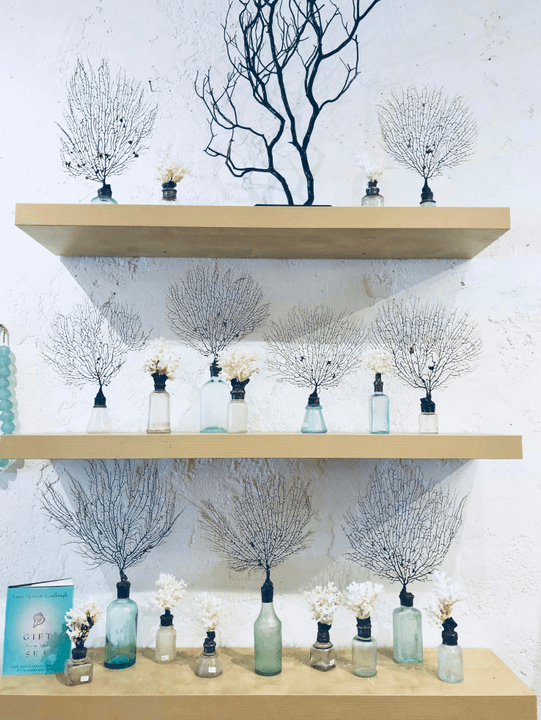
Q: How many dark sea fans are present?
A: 9